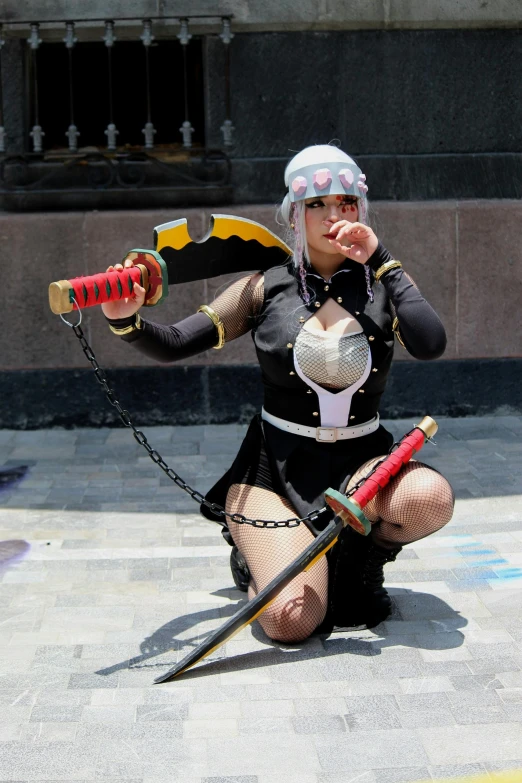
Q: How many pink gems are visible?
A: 6